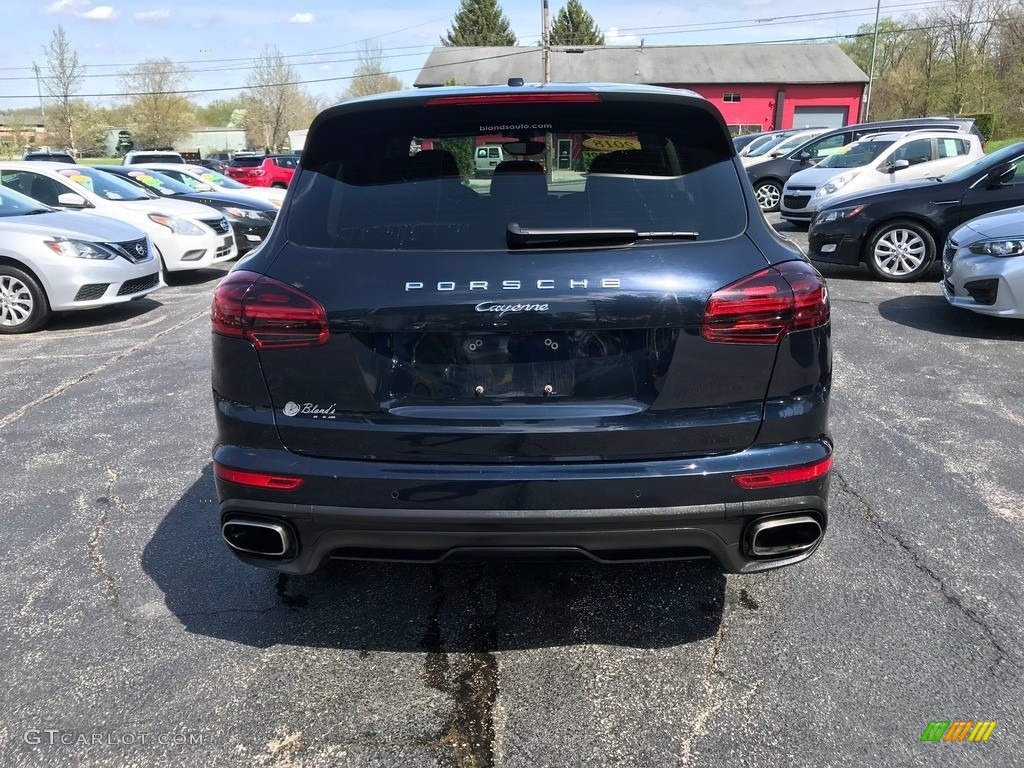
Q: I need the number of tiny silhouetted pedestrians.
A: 0